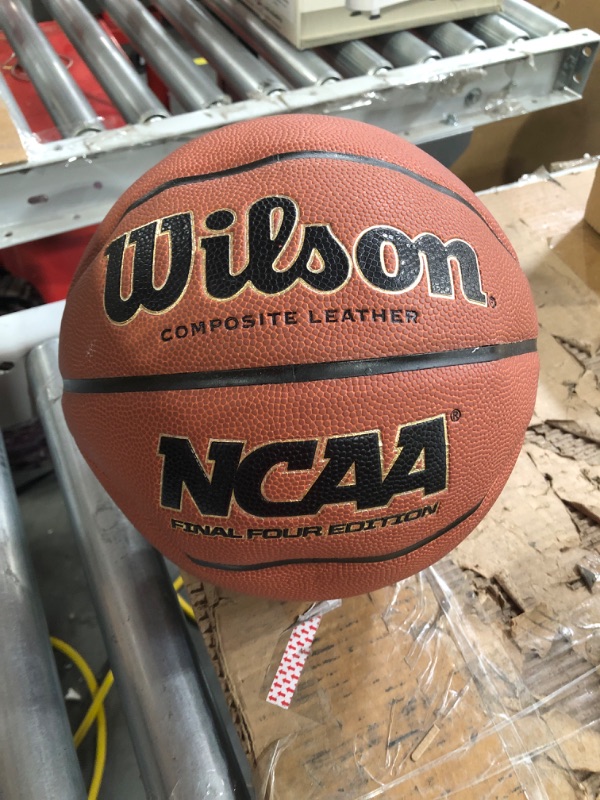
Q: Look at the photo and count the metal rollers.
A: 12